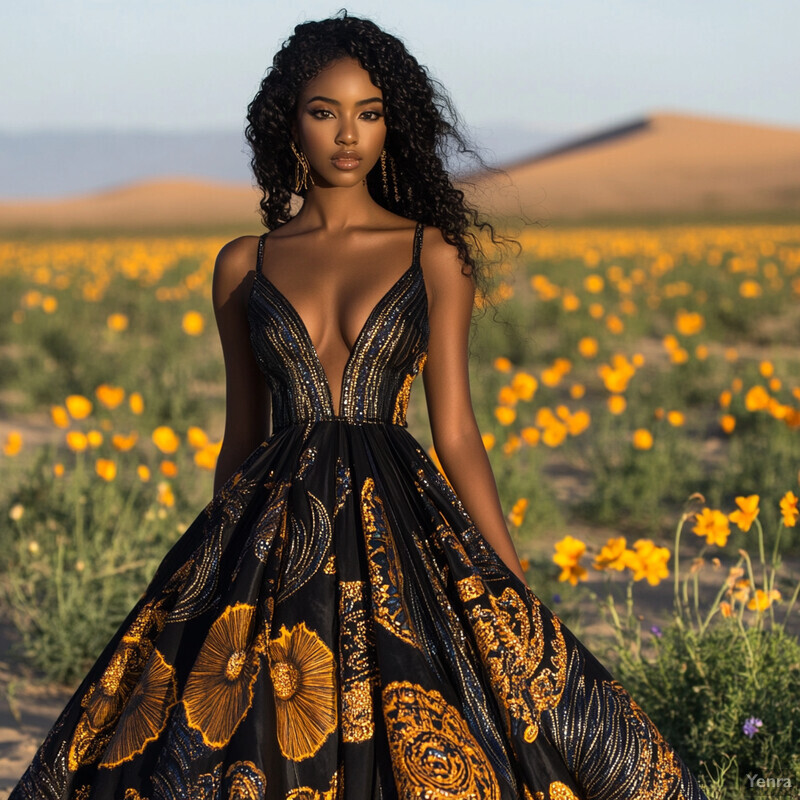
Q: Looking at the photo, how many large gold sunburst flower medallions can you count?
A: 3